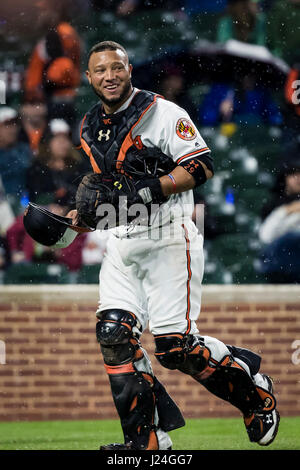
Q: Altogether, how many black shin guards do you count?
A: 2